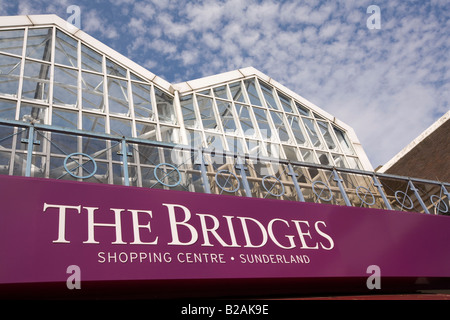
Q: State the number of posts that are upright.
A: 9